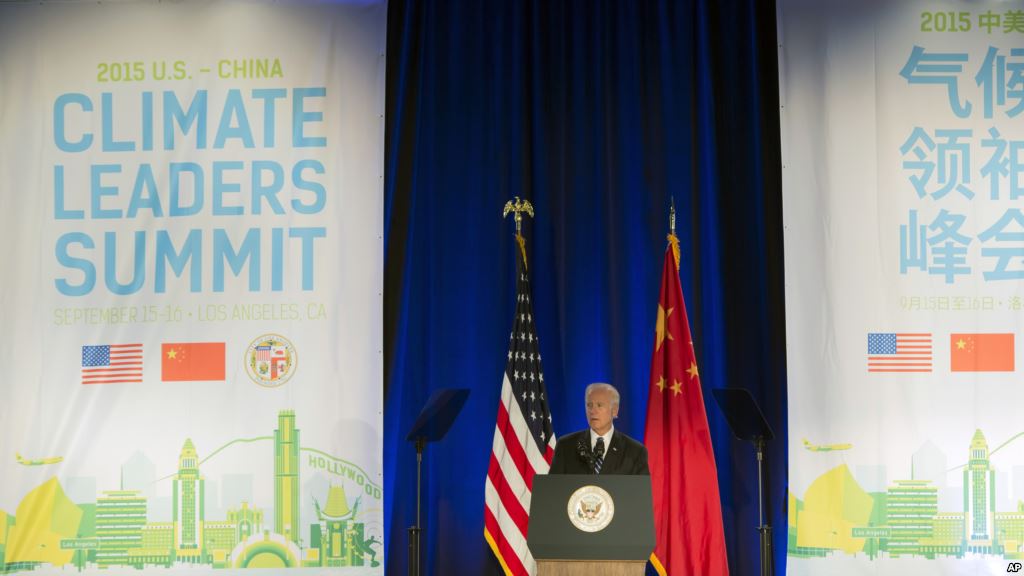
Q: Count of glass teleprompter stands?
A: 2